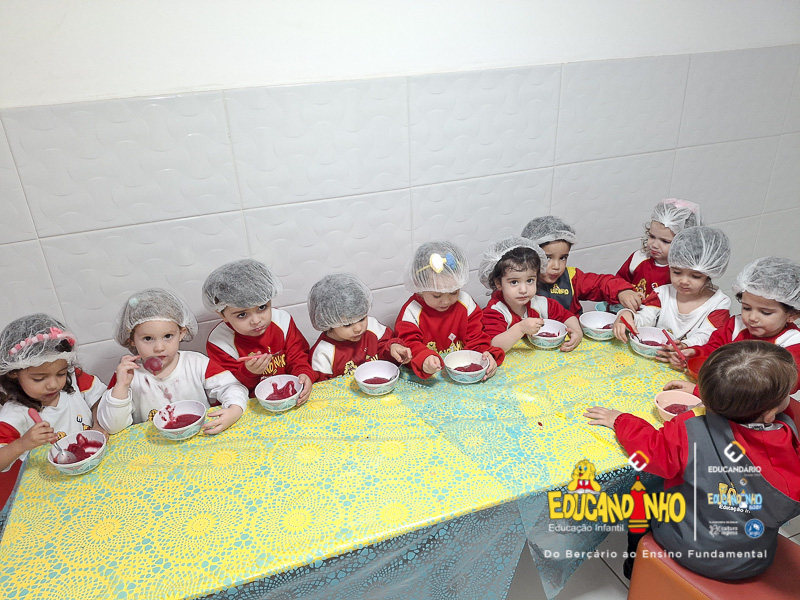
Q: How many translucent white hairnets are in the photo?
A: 10